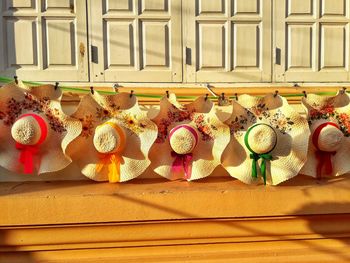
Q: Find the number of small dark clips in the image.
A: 11